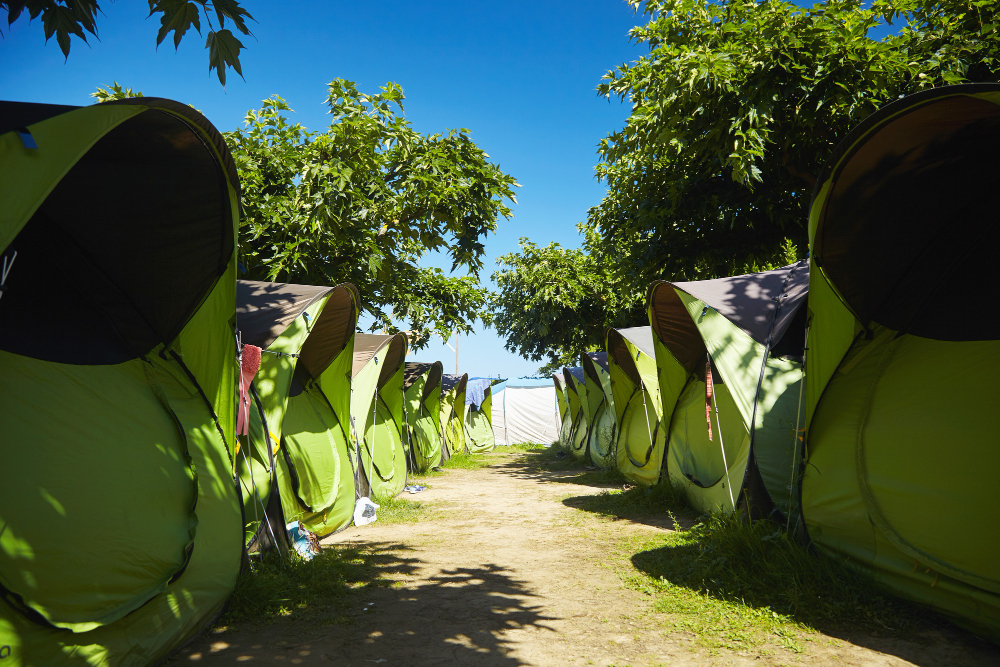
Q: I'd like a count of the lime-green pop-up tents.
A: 12